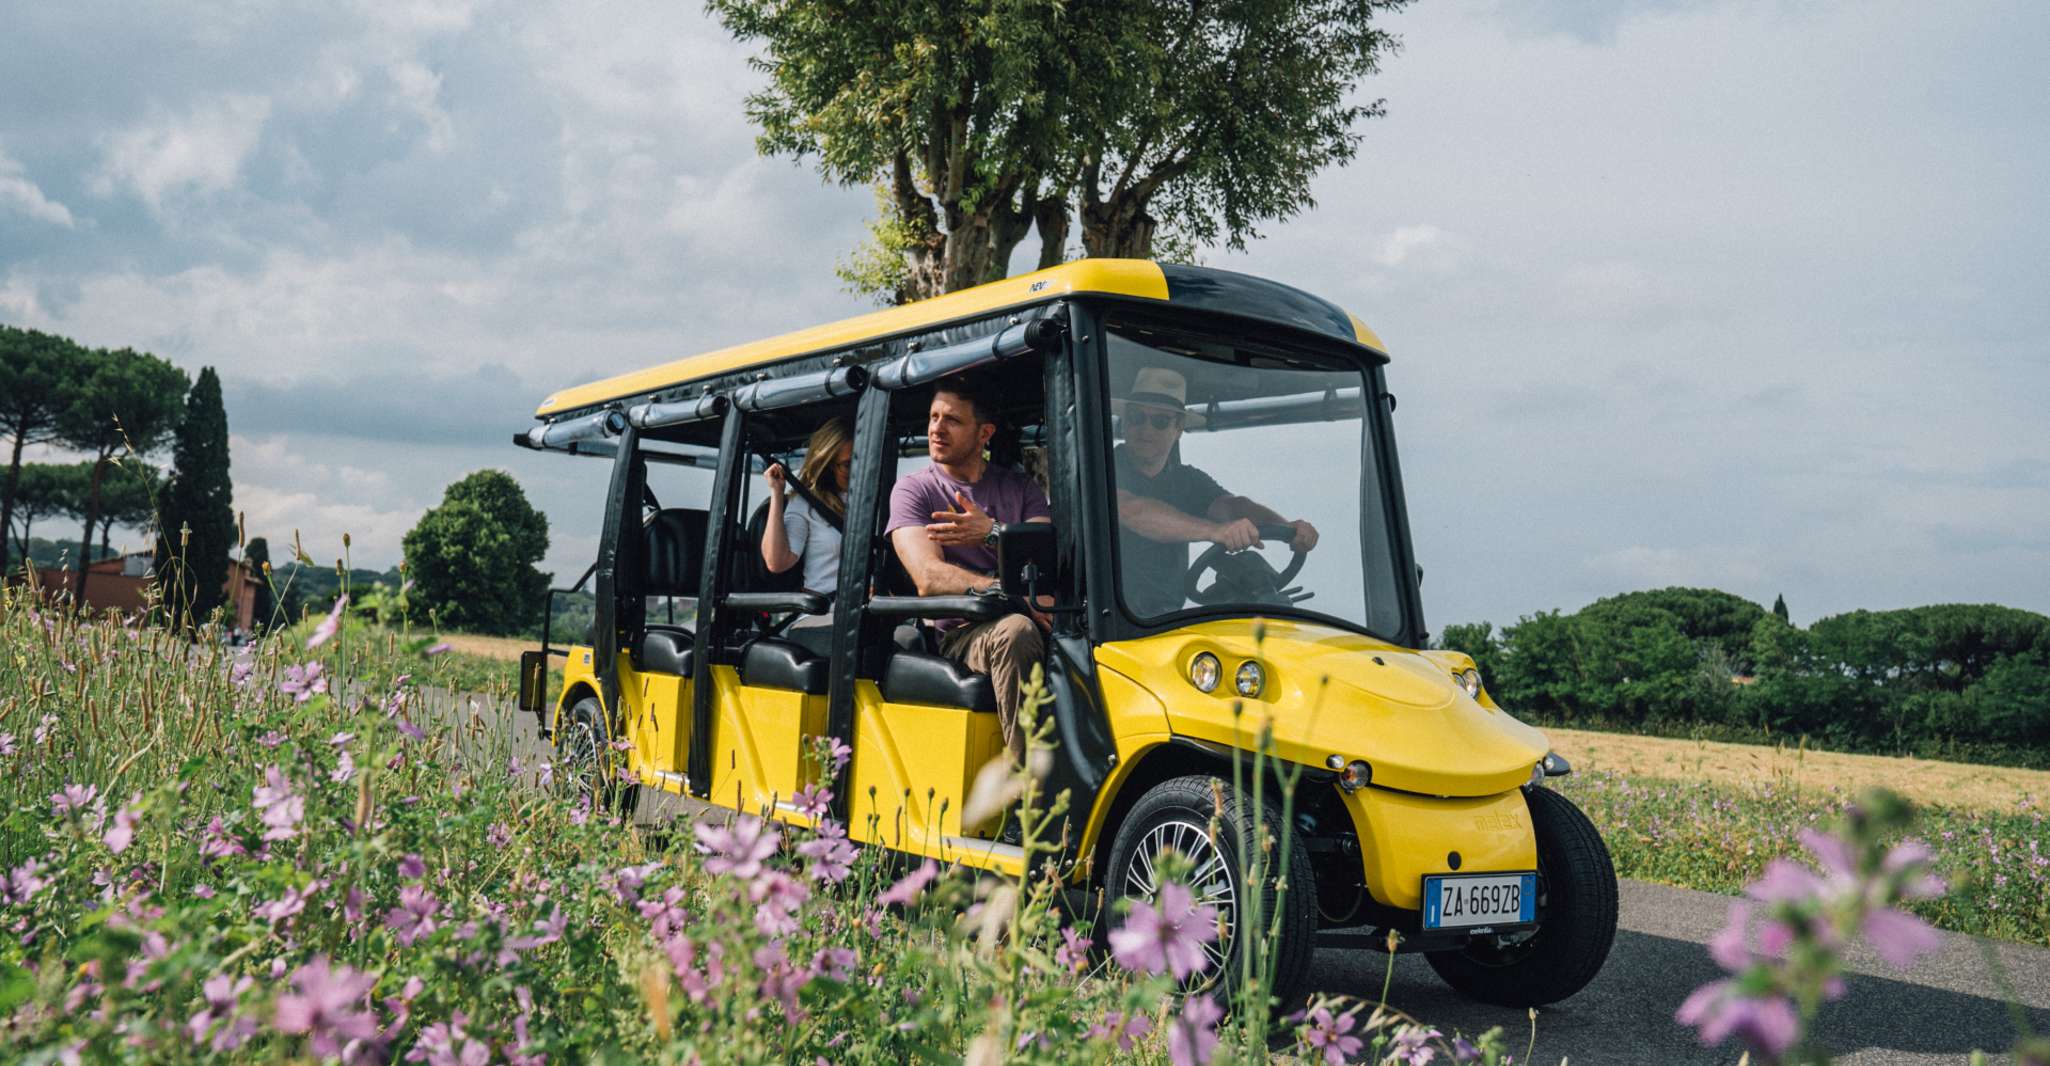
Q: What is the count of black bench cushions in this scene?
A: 3